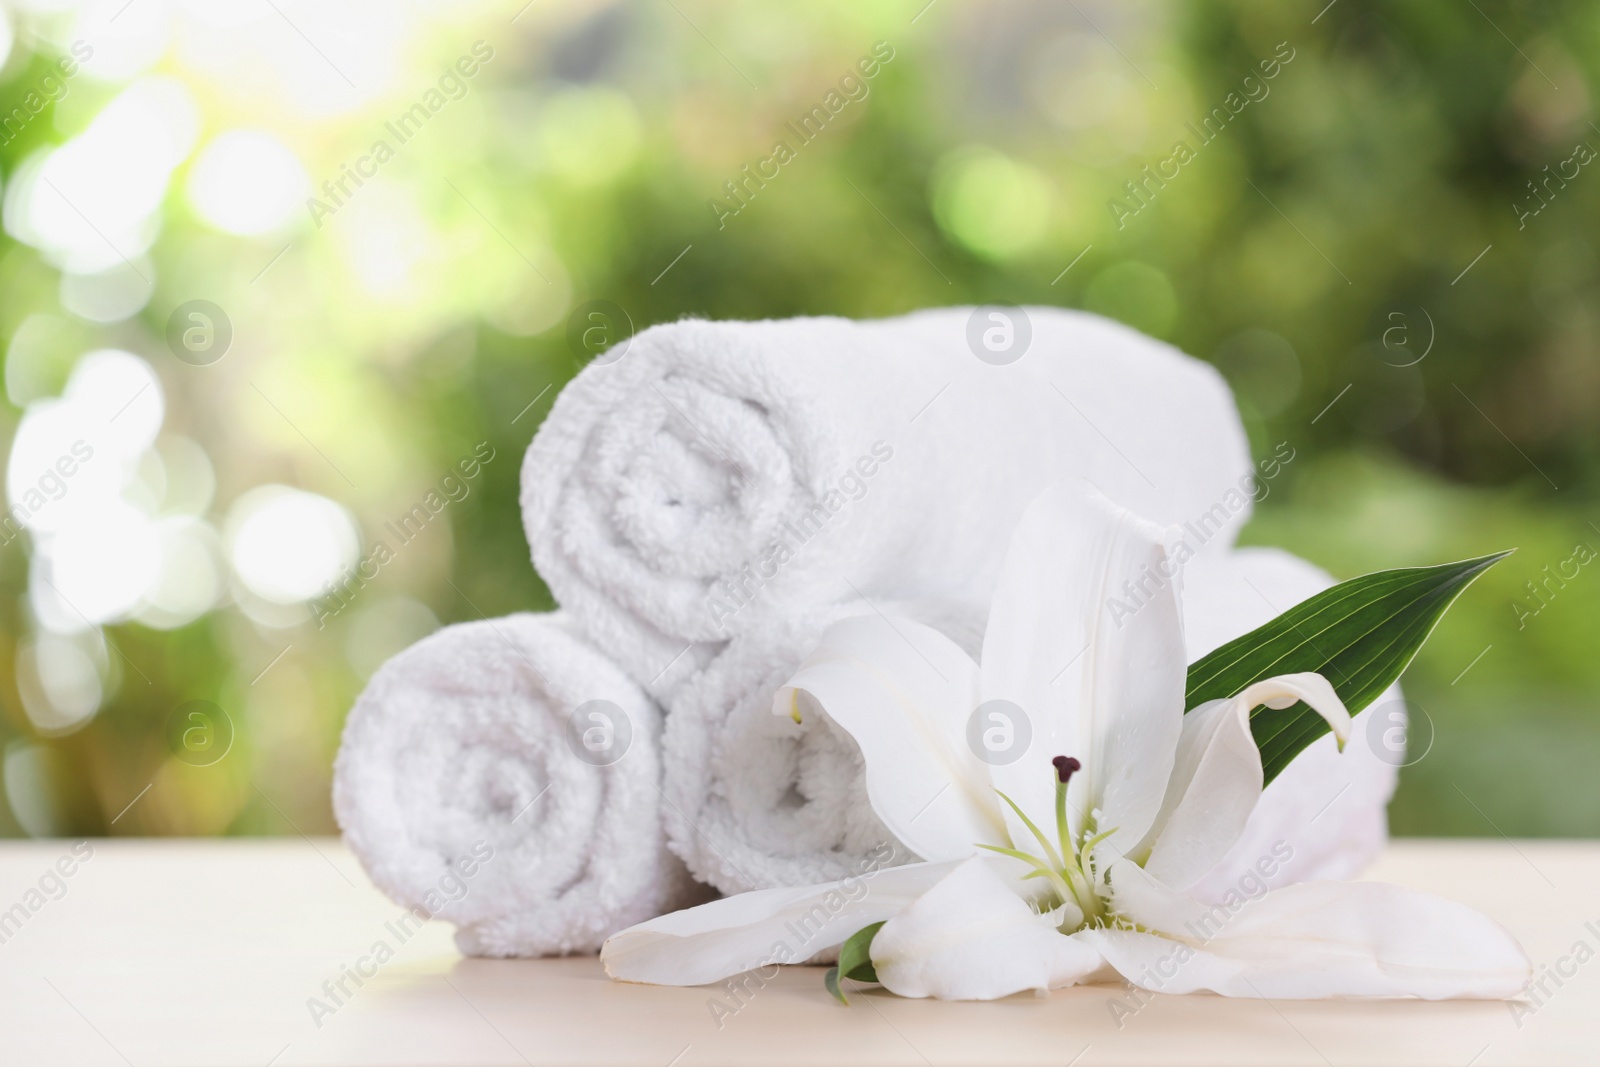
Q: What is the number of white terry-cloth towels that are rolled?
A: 3